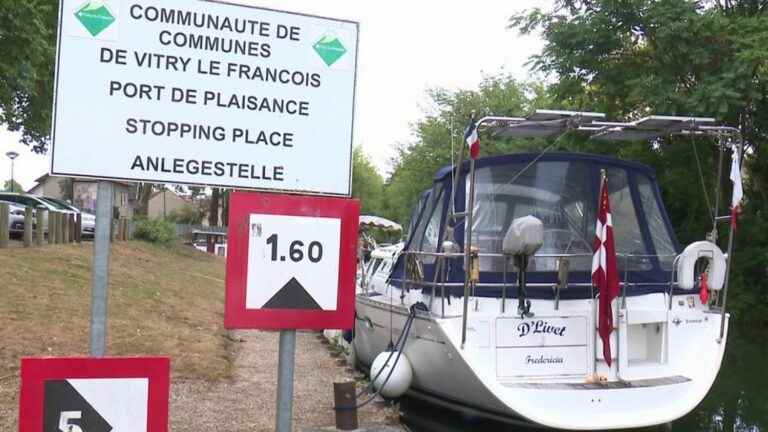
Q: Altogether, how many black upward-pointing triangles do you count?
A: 1